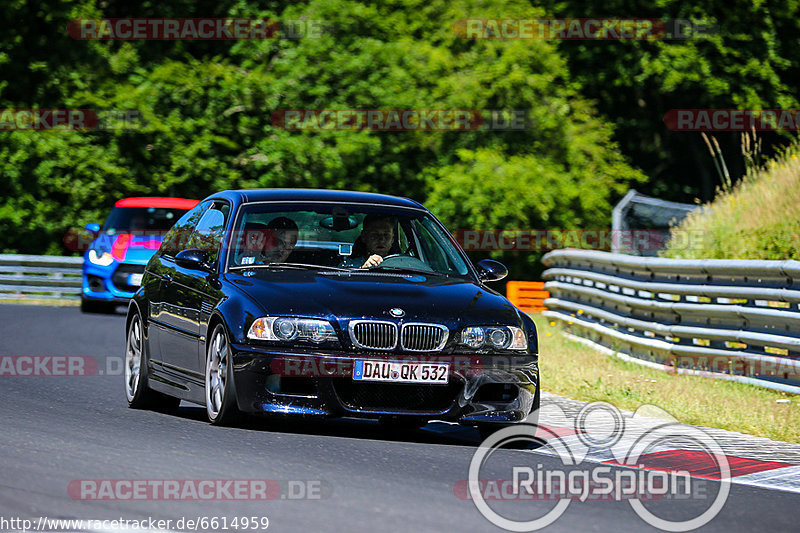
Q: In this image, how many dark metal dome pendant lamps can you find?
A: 0